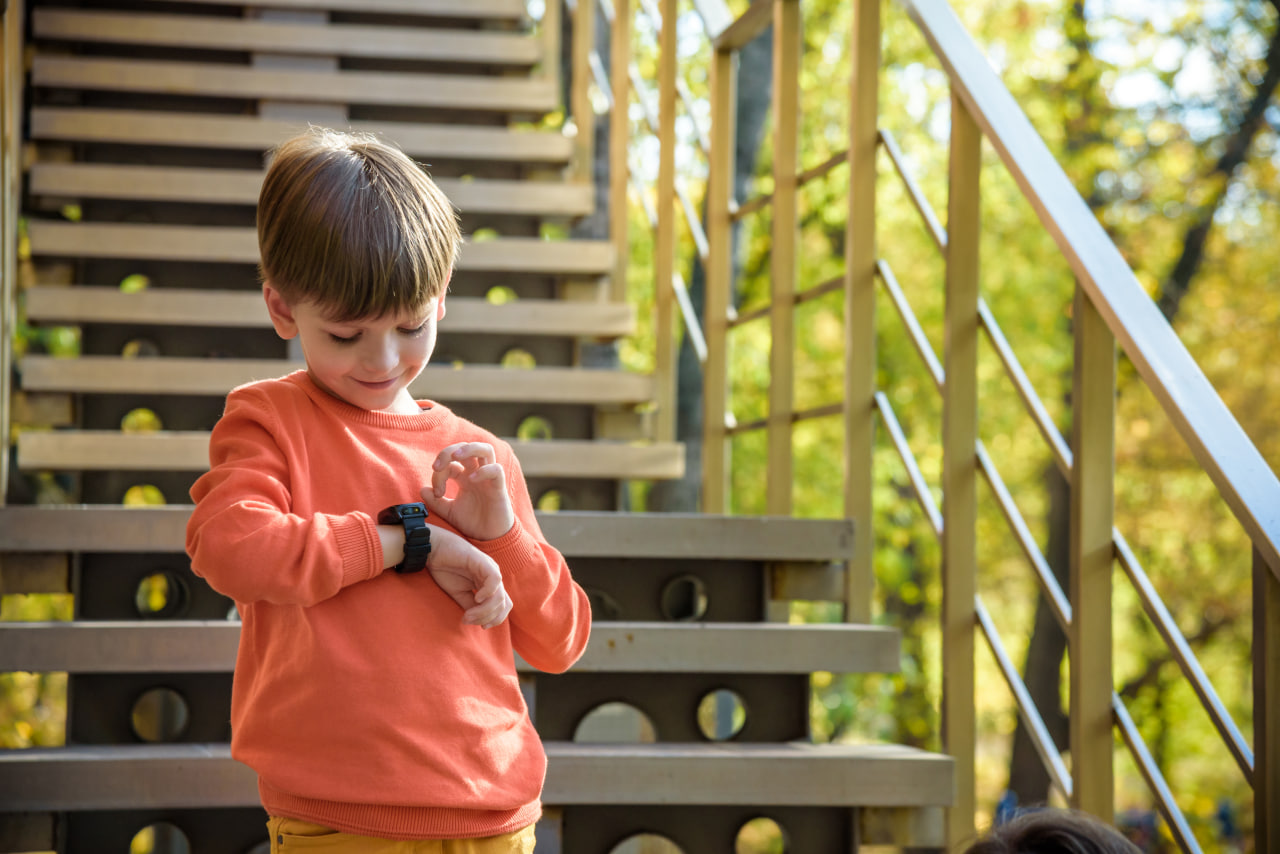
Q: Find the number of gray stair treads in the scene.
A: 12